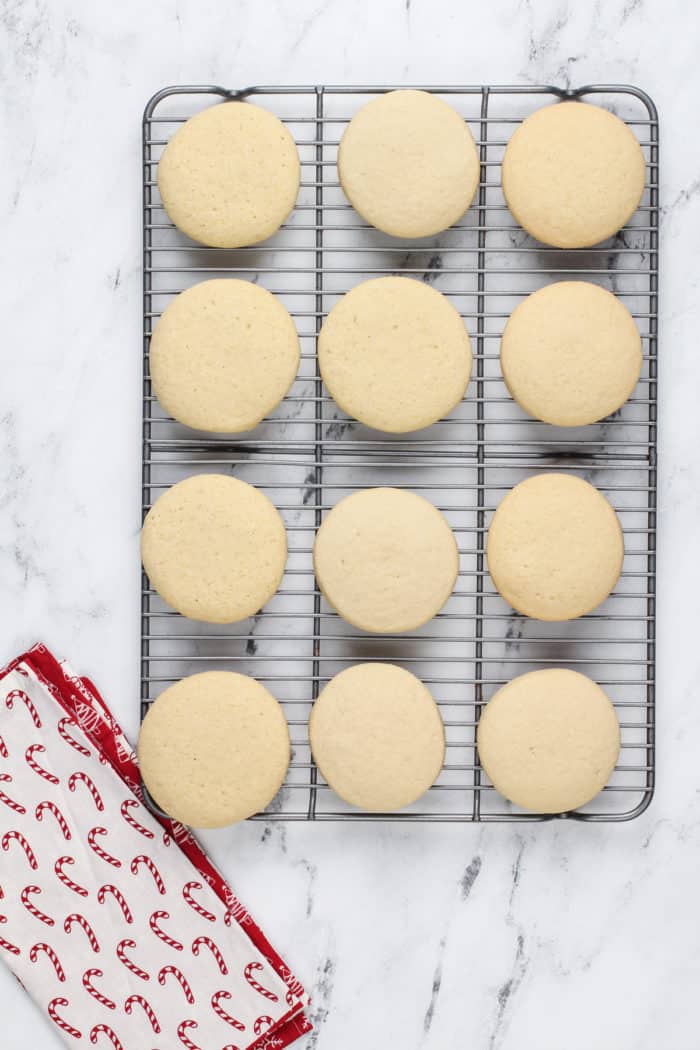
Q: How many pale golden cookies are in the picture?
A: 12